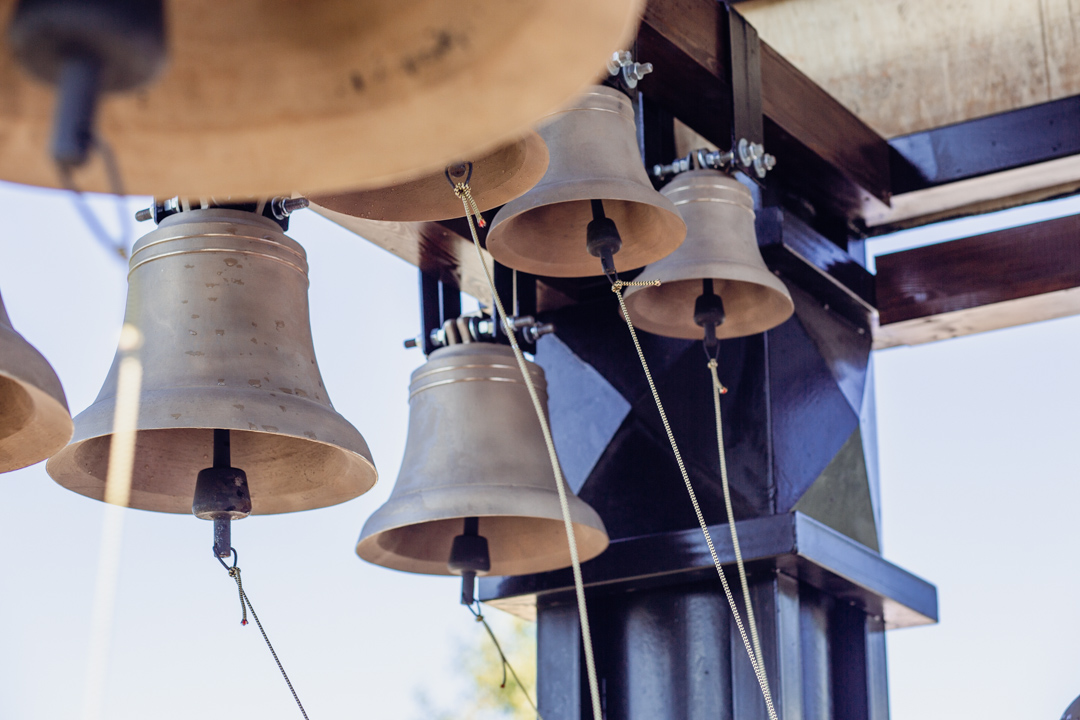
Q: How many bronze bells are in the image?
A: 7